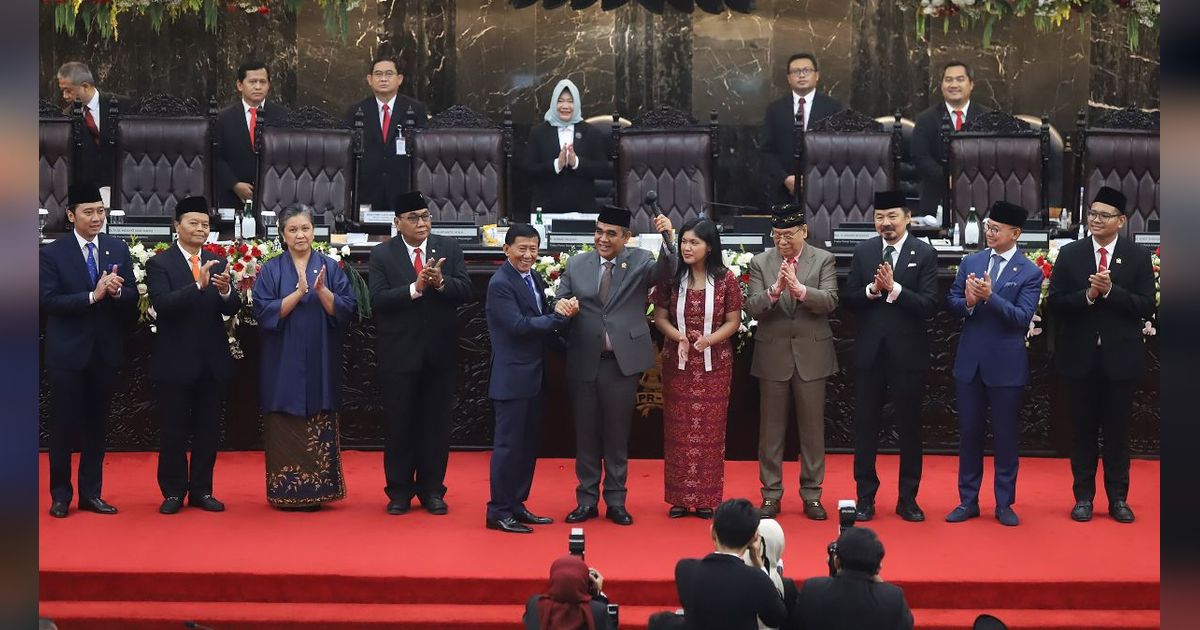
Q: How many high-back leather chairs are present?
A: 8